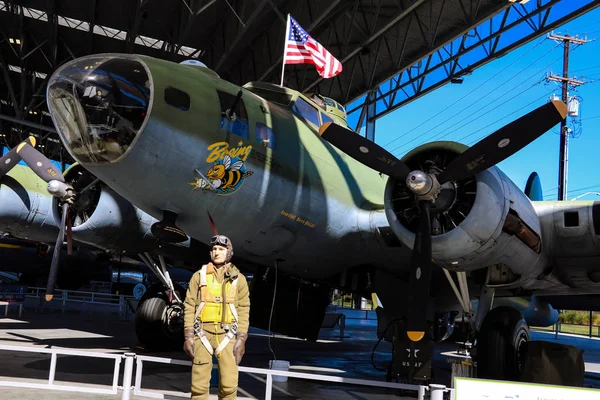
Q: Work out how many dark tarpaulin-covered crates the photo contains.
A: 1